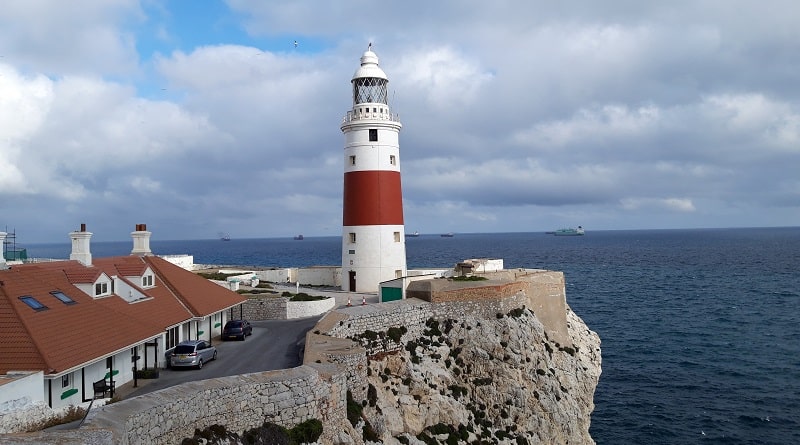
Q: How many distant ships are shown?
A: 5